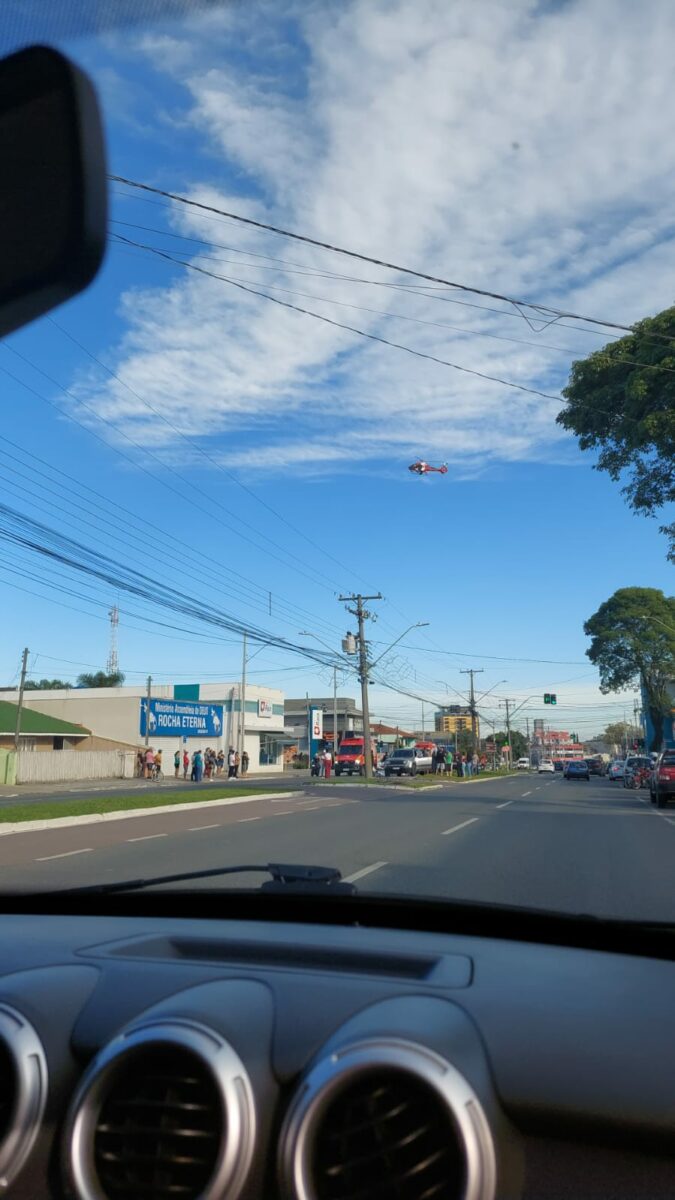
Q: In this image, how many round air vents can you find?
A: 3